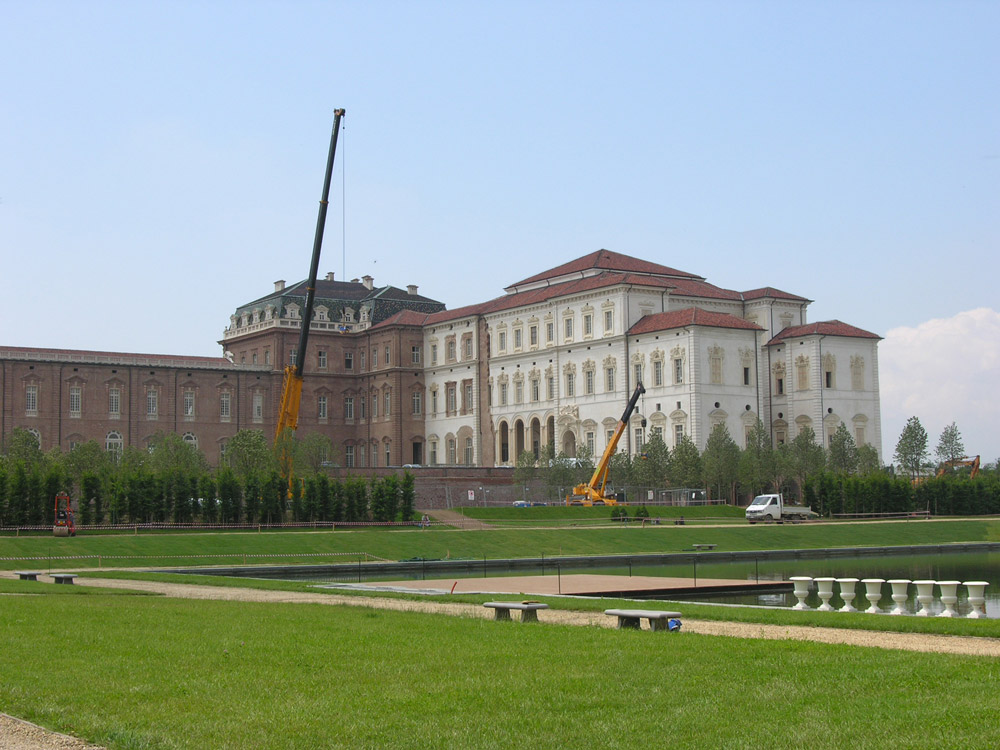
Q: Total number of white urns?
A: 8